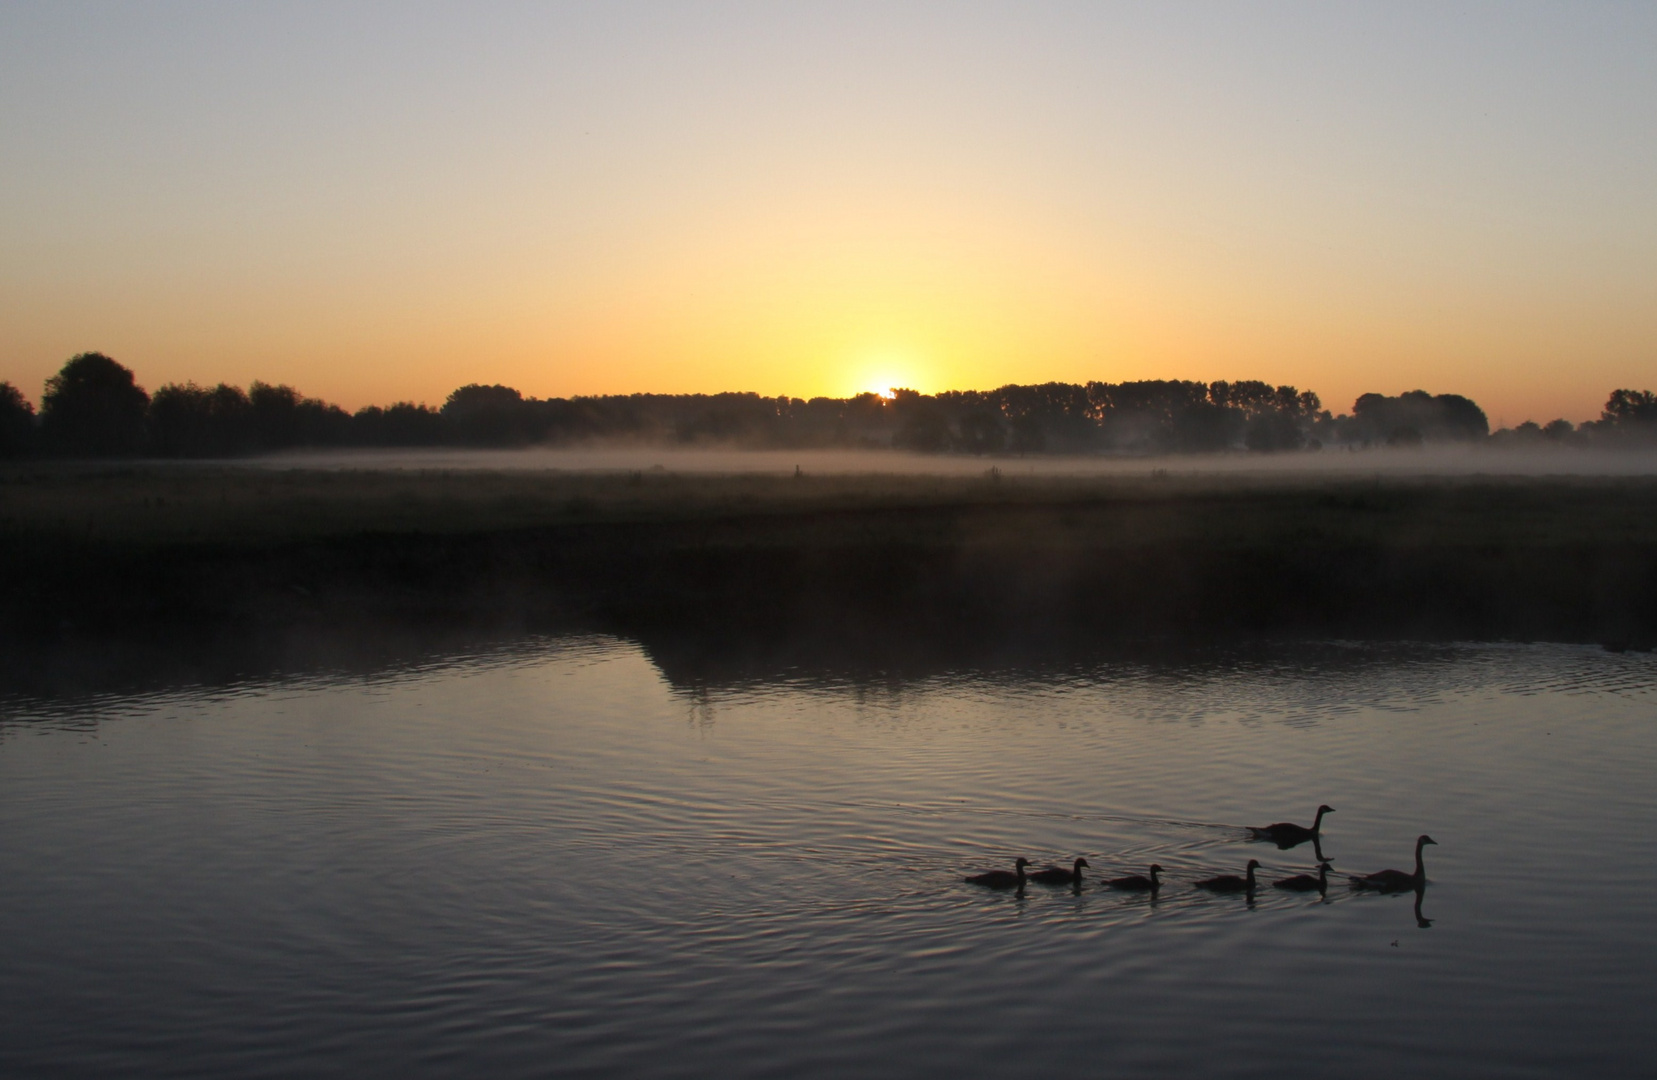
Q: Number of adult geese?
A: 2